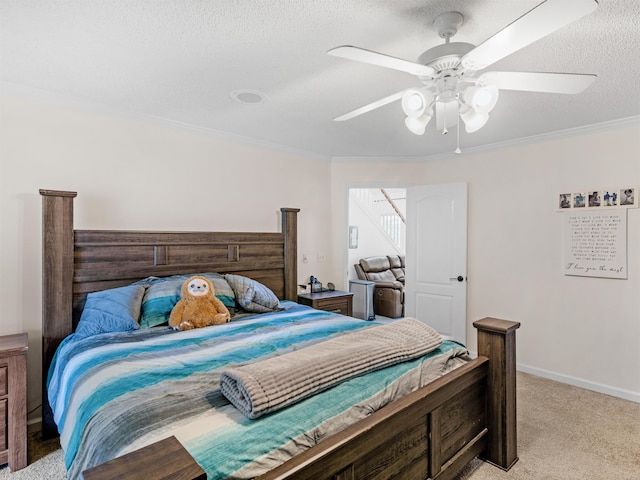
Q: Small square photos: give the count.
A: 5